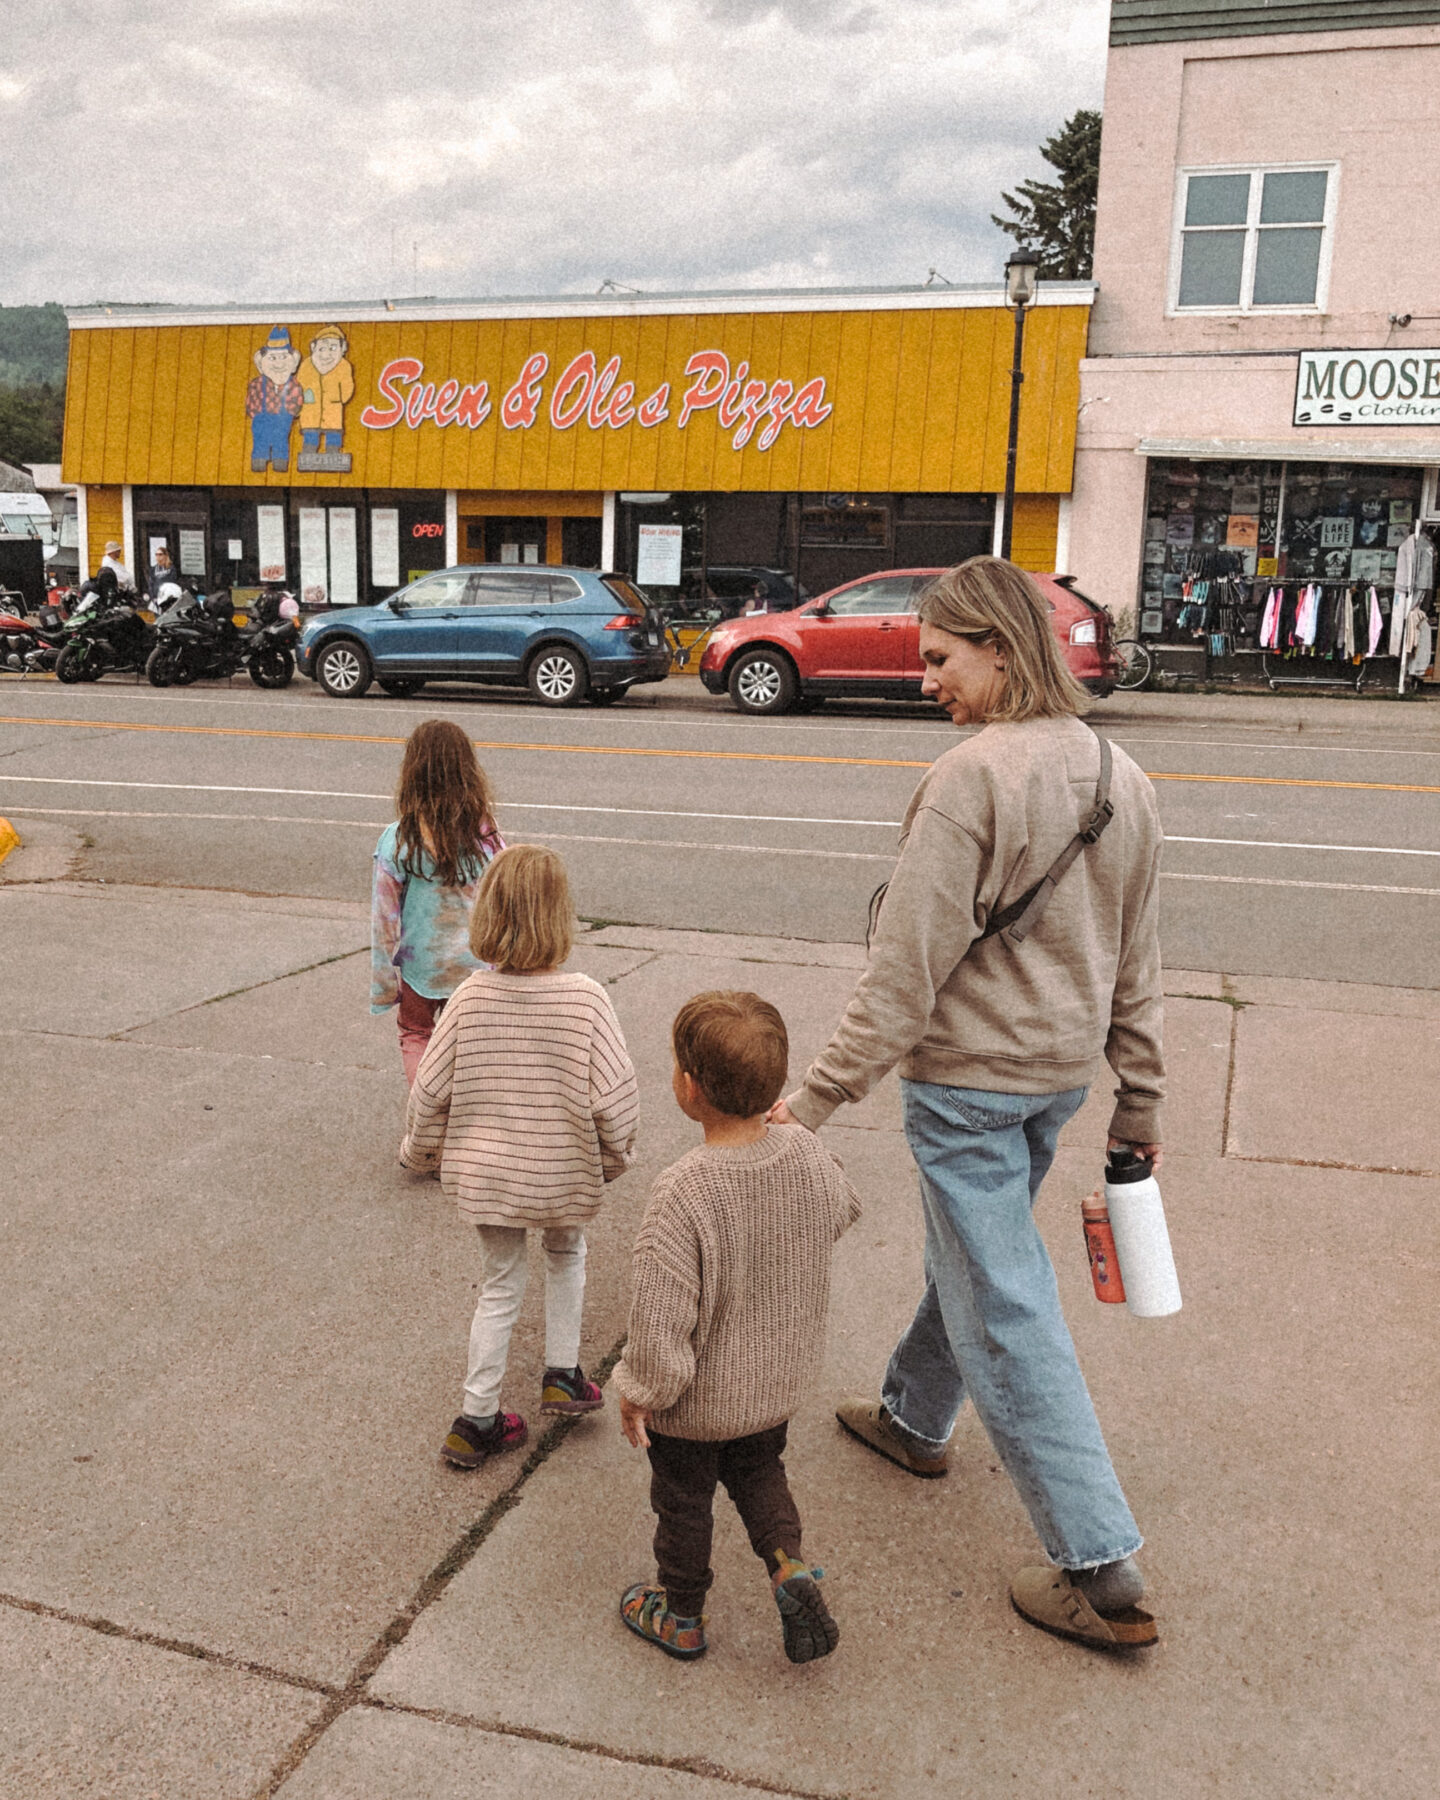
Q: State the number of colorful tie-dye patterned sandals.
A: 2